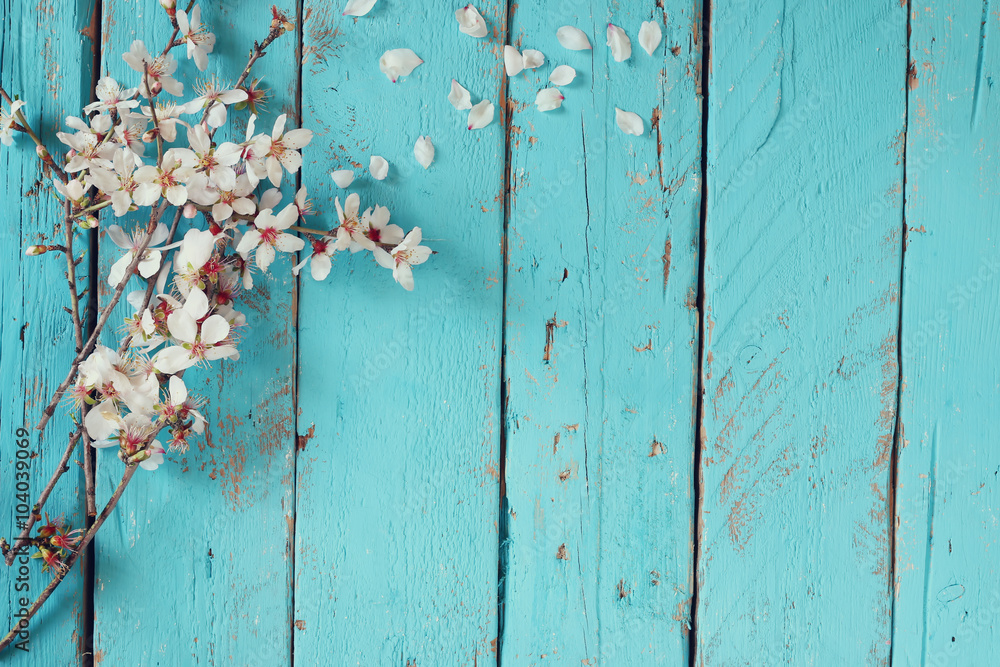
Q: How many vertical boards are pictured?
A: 6